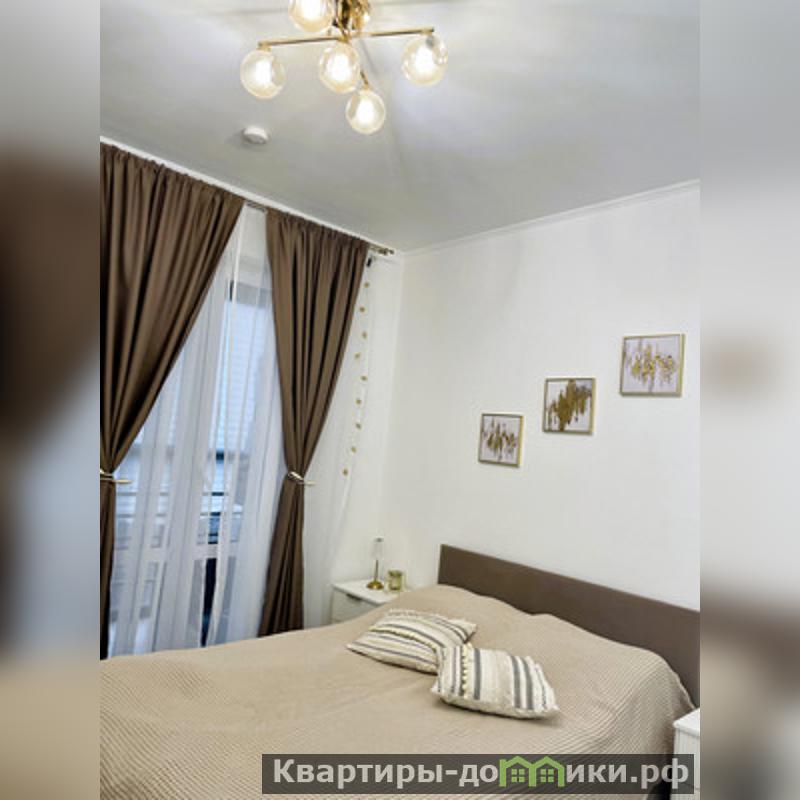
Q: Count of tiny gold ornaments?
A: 9